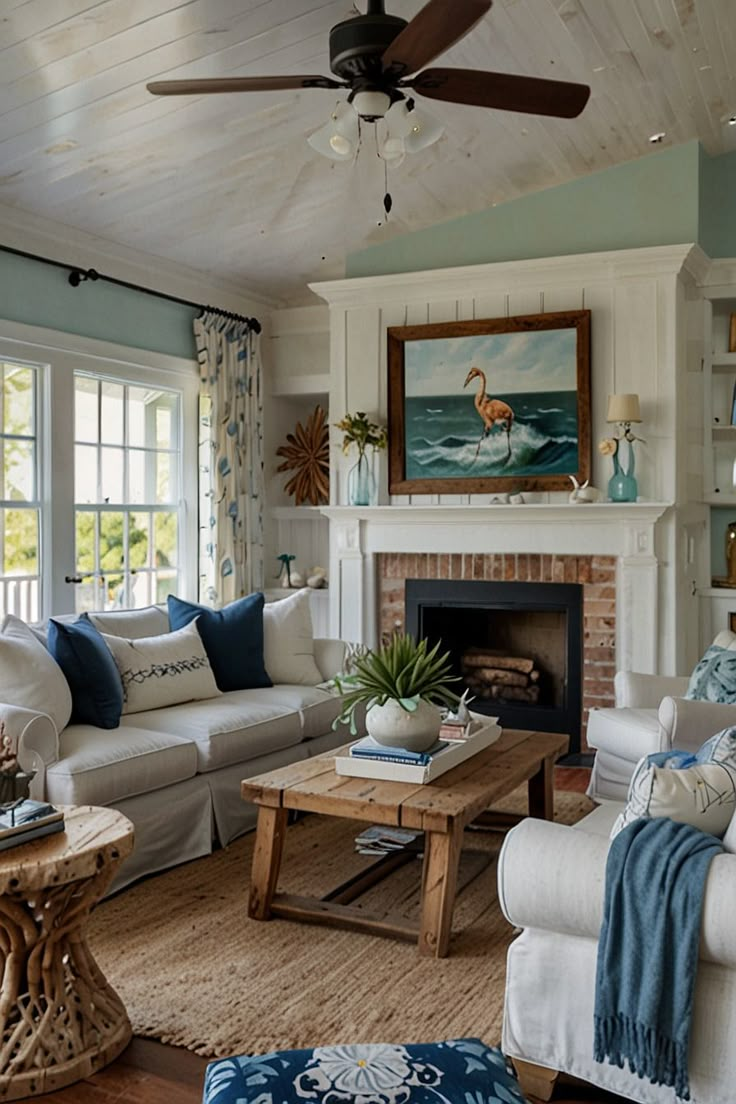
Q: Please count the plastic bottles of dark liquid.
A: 0